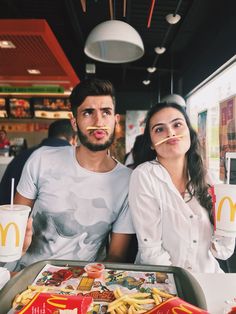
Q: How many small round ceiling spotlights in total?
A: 4